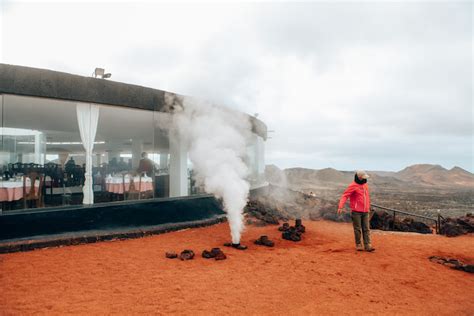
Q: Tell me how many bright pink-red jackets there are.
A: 1